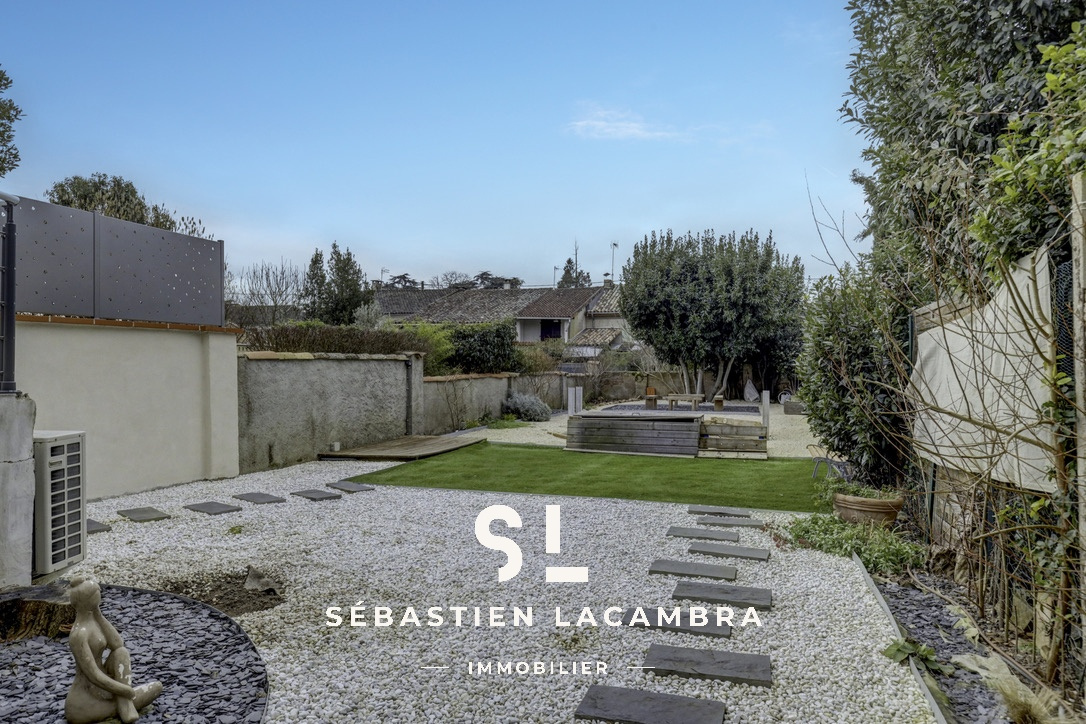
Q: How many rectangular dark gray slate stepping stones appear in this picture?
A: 15